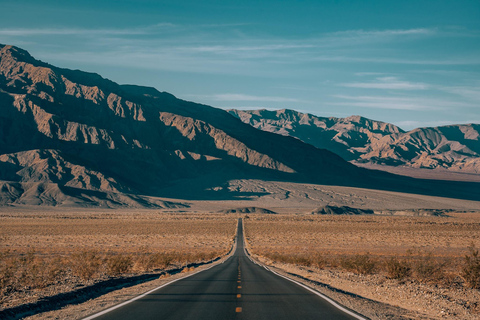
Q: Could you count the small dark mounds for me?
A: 2